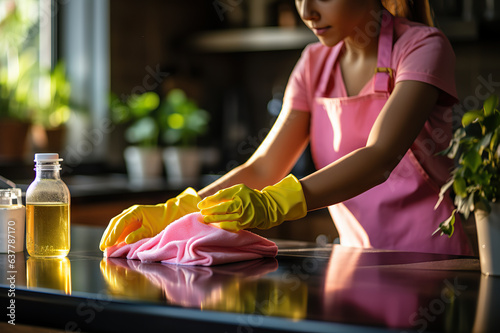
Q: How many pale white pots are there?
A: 3